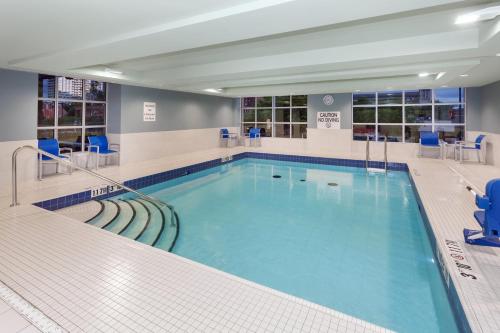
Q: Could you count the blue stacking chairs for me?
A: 6